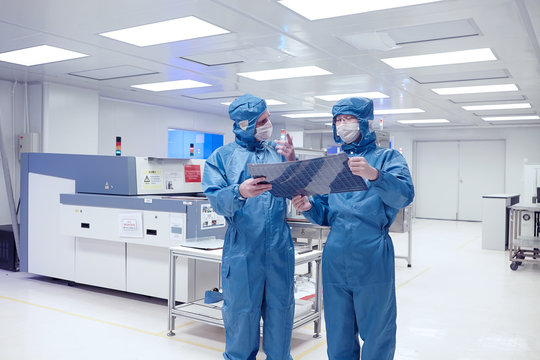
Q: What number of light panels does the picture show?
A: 15